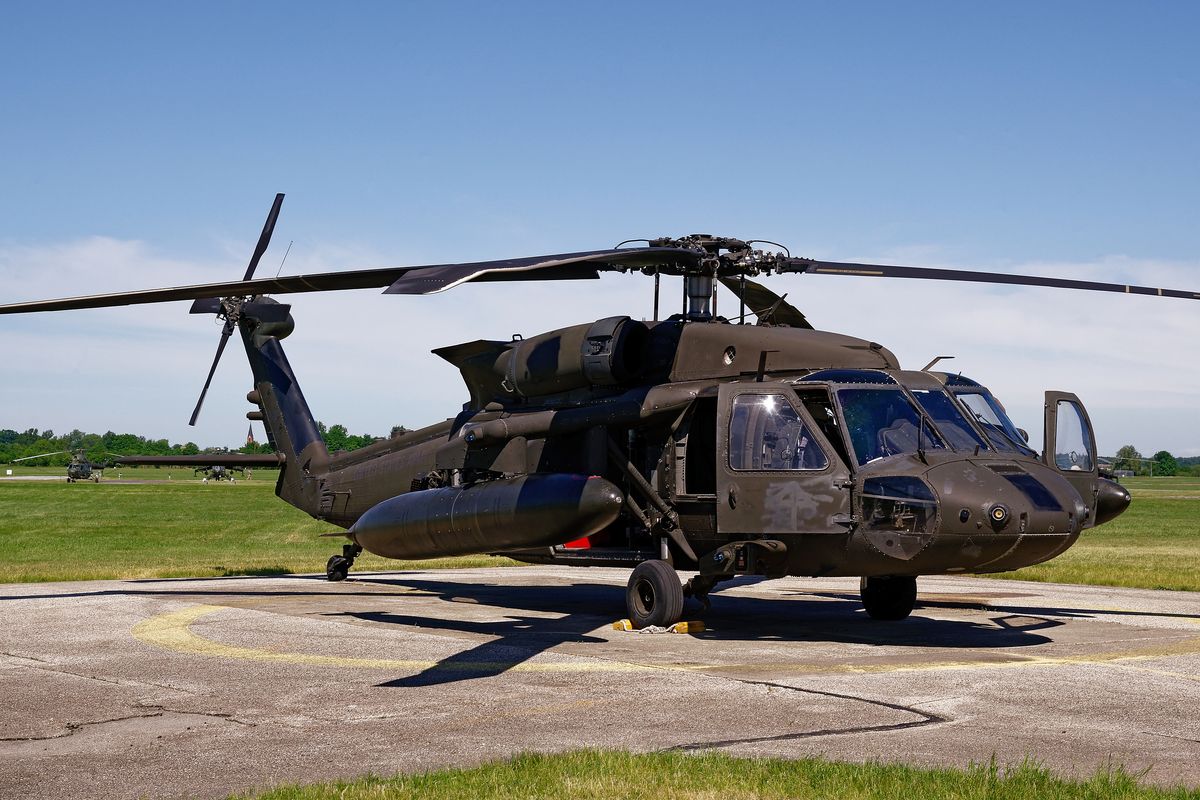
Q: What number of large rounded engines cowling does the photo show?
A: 1